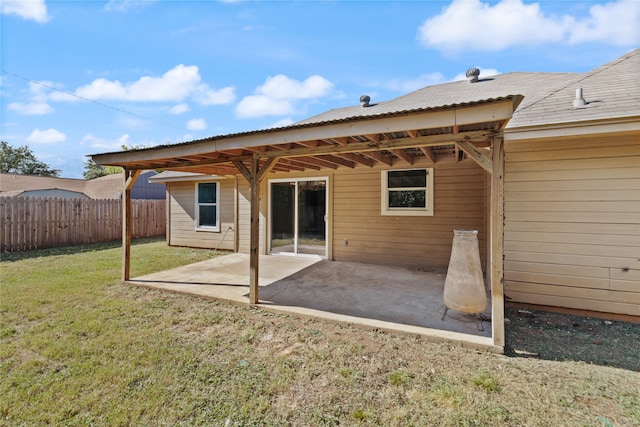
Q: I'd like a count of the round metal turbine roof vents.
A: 2